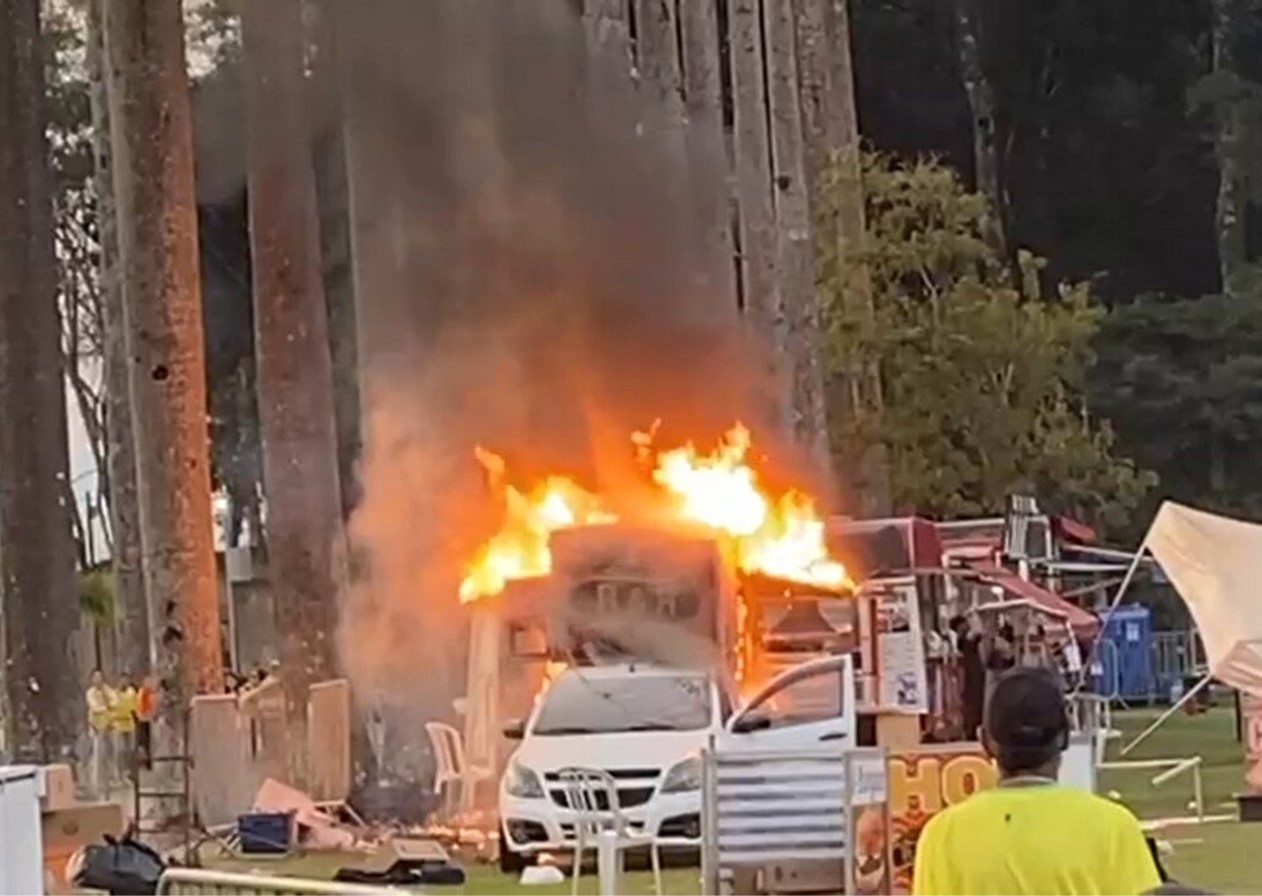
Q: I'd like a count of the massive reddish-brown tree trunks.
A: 2